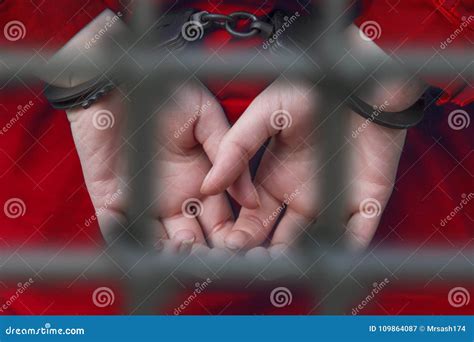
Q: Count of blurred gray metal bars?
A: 4